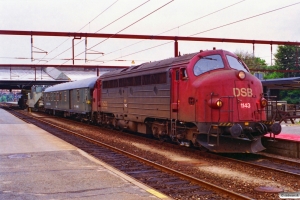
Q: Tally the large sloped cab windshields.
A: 2